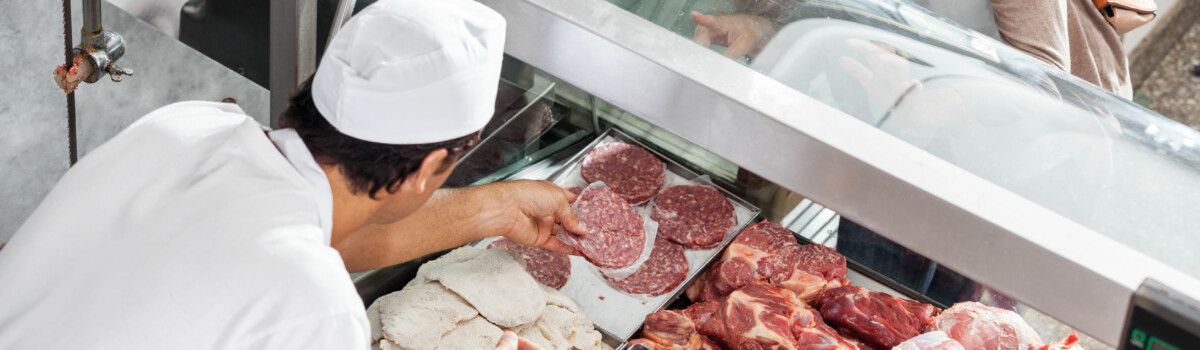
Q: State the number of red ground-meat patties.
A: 6